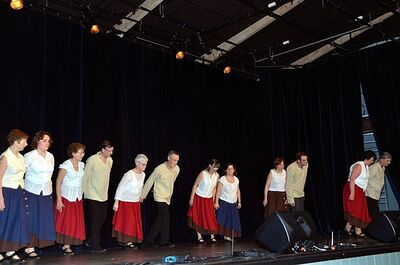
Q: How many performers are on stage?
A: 12